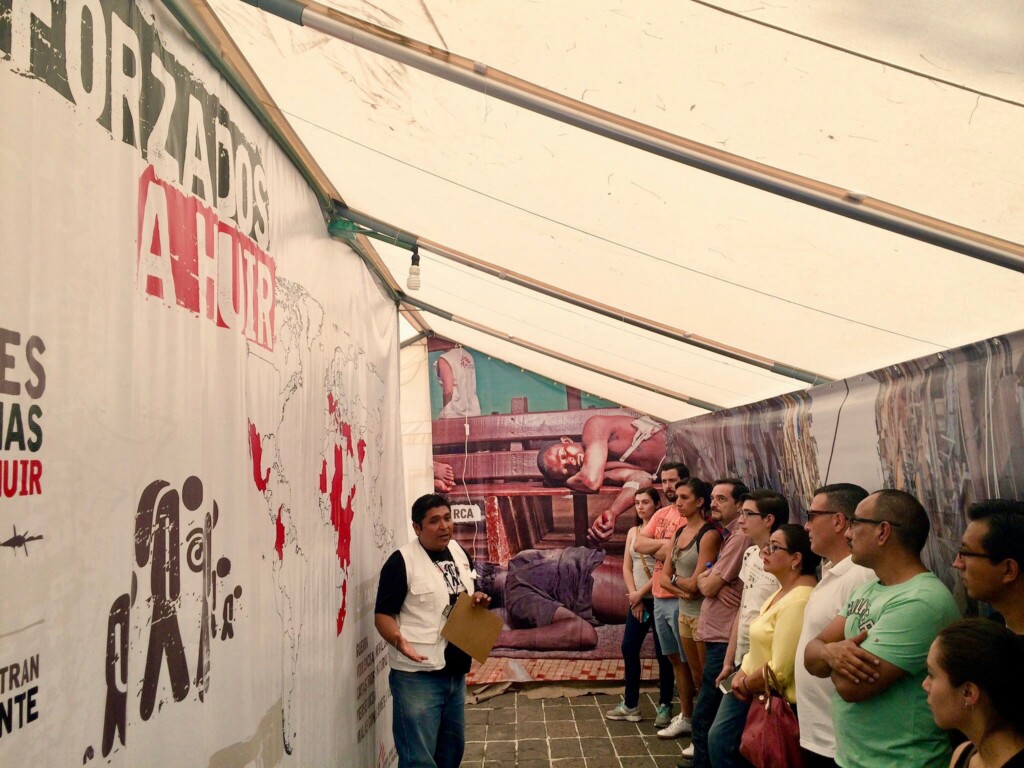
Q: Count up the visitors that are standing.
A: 10